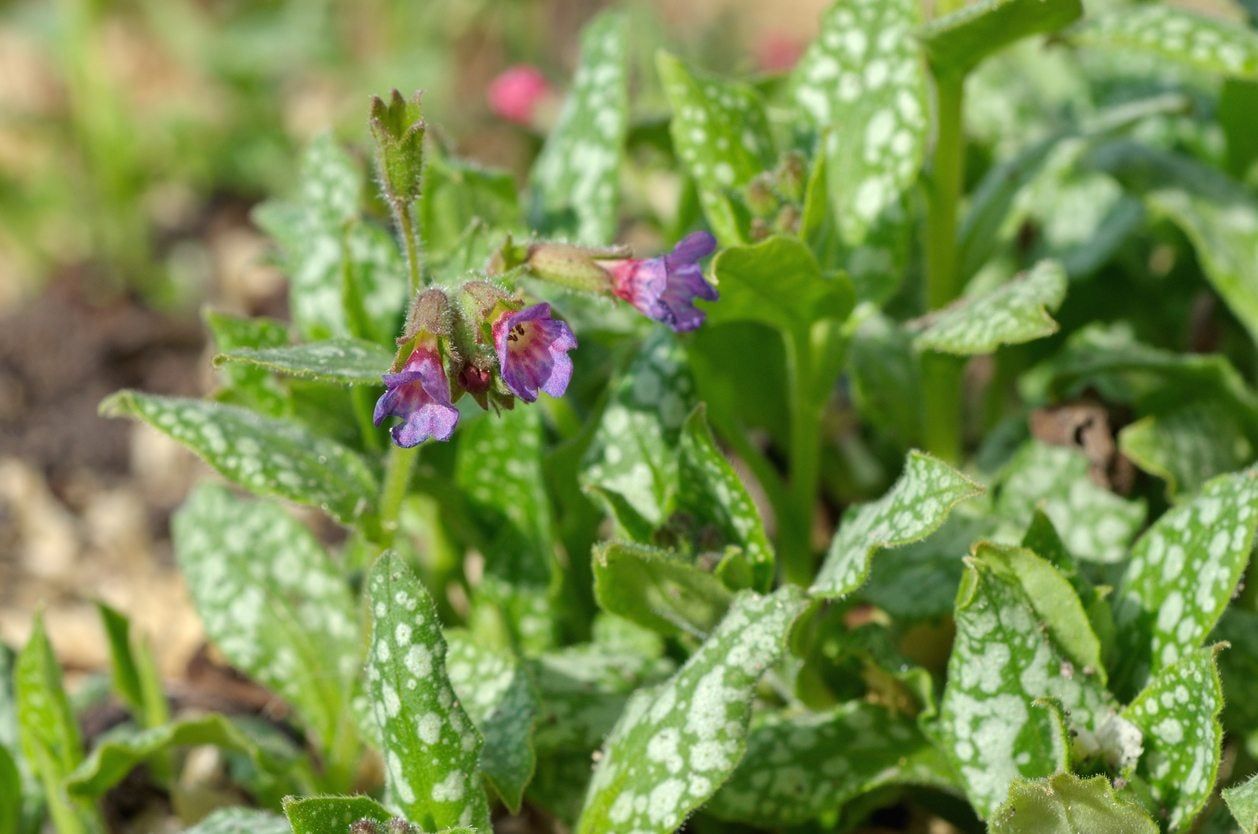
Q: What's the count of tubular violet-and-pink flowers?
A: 3